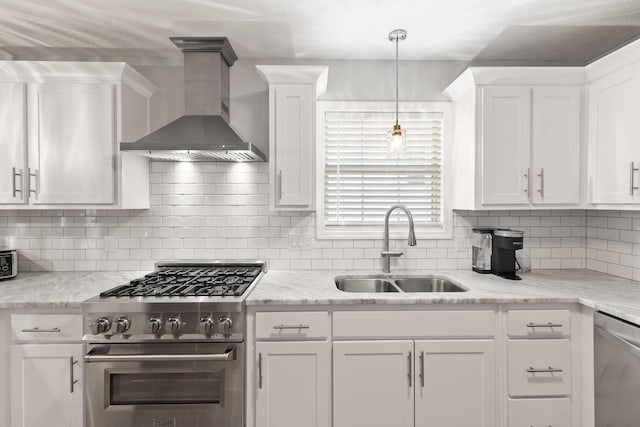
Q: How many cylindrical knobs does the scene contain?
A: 6